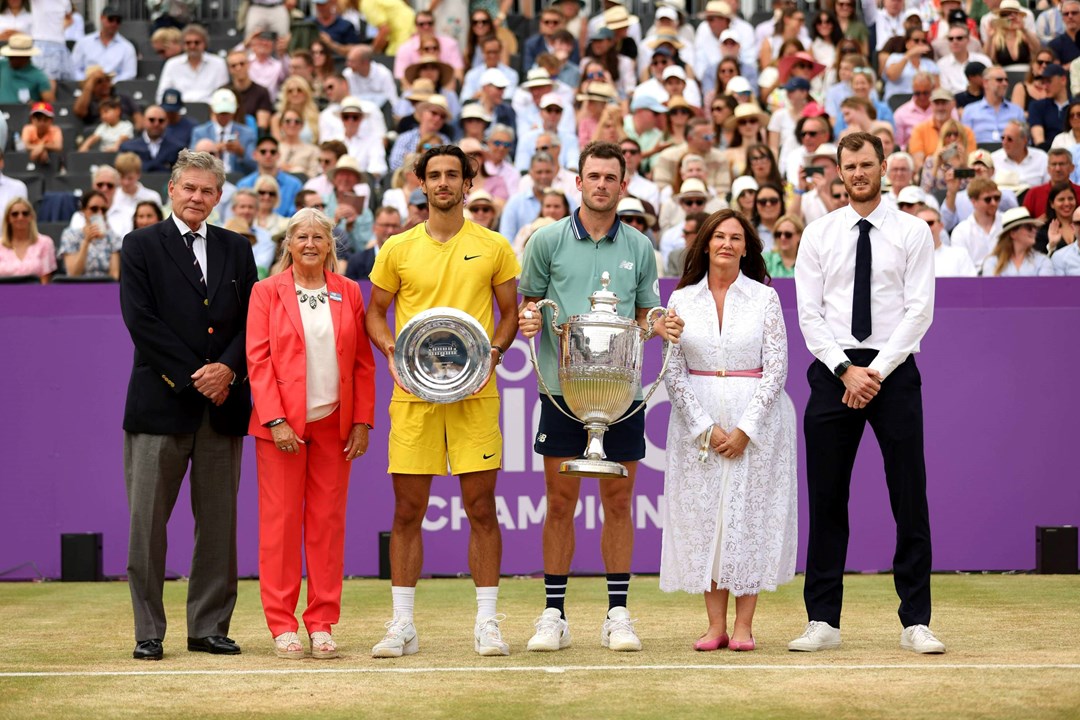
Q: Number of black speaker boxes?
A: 3